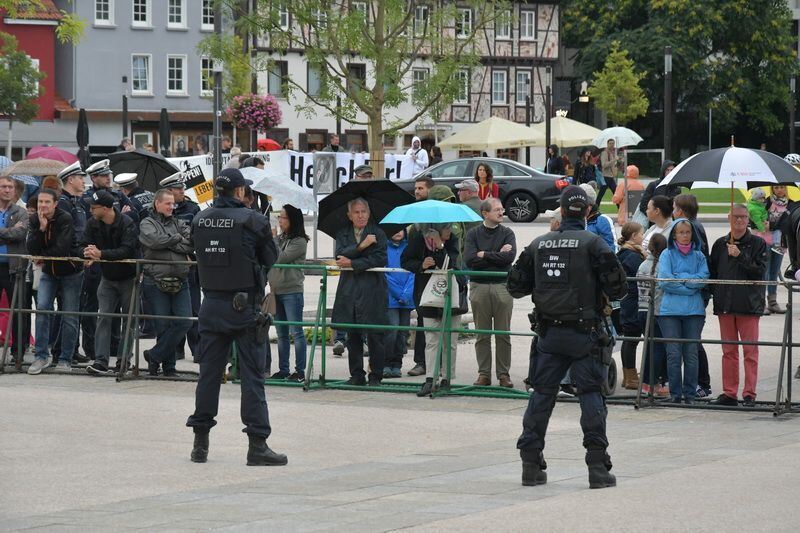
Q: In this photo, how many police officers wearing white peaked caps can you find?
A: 4